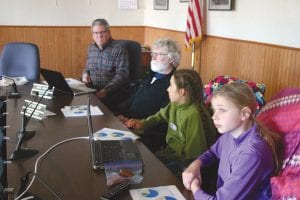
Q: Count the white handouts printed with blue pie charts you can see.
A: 3